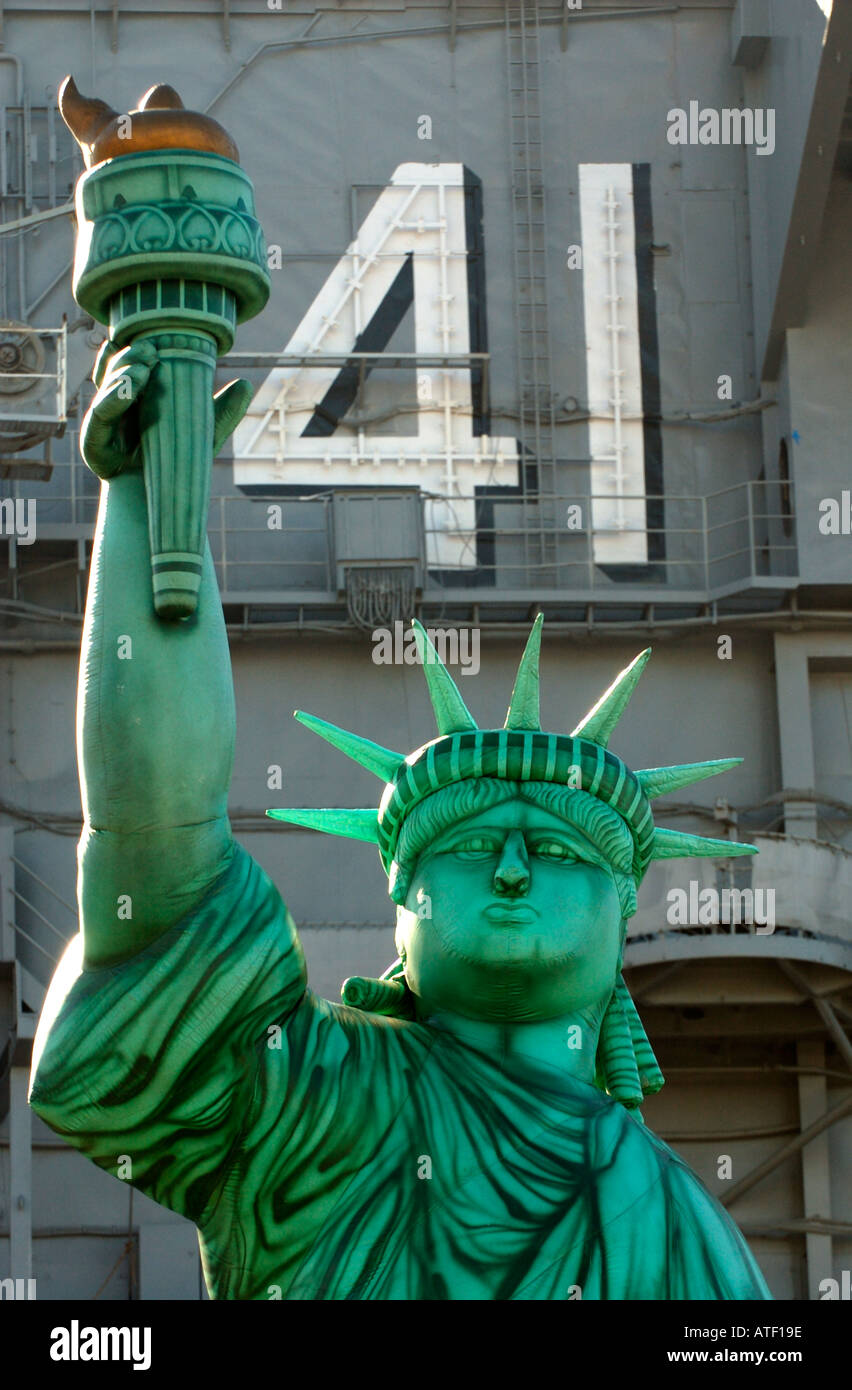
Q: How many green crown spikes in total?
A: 7